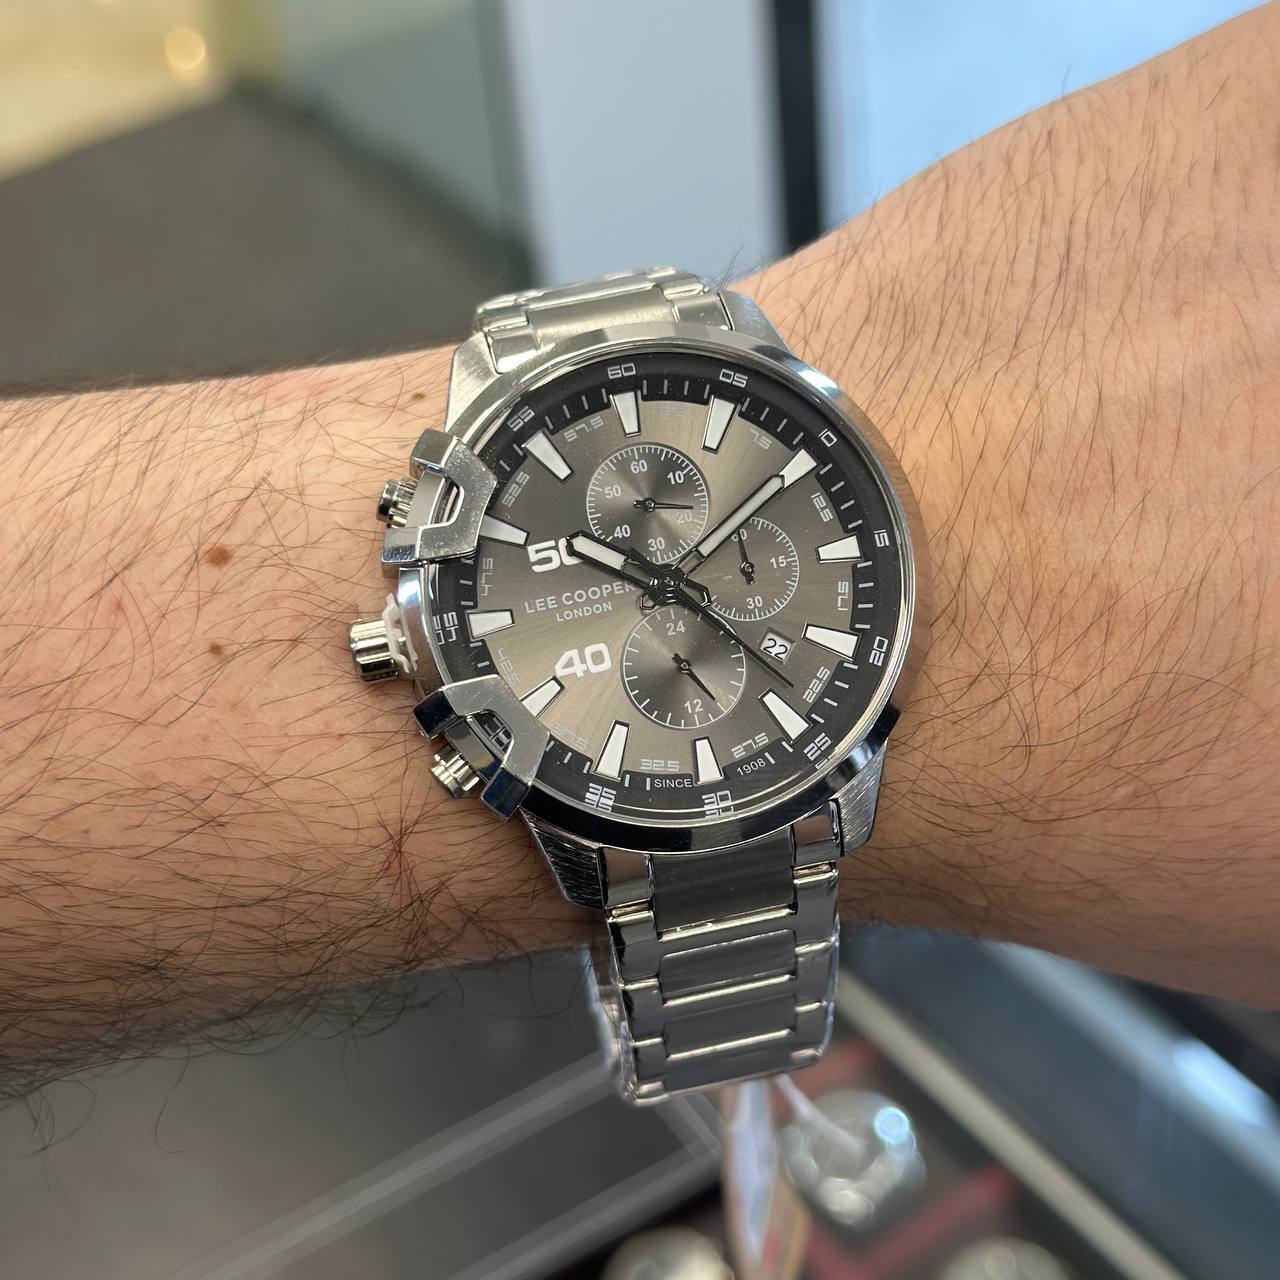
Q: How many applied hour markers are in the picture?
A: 12